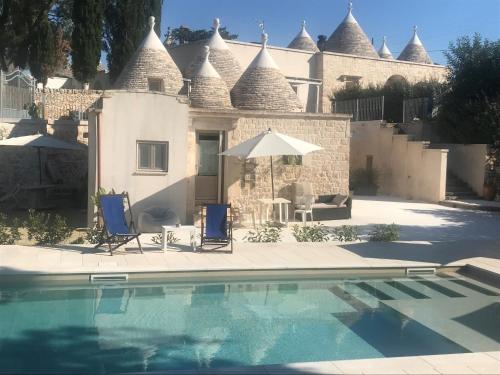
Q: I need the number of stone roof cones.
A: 8